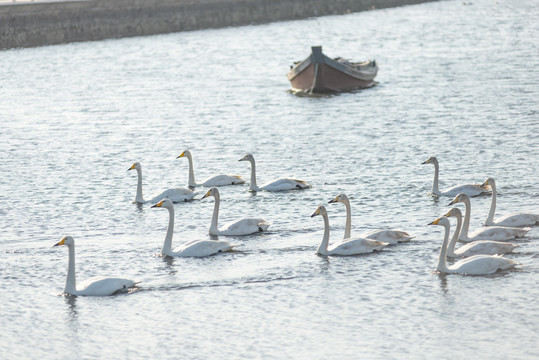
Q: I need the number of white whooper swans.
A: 13